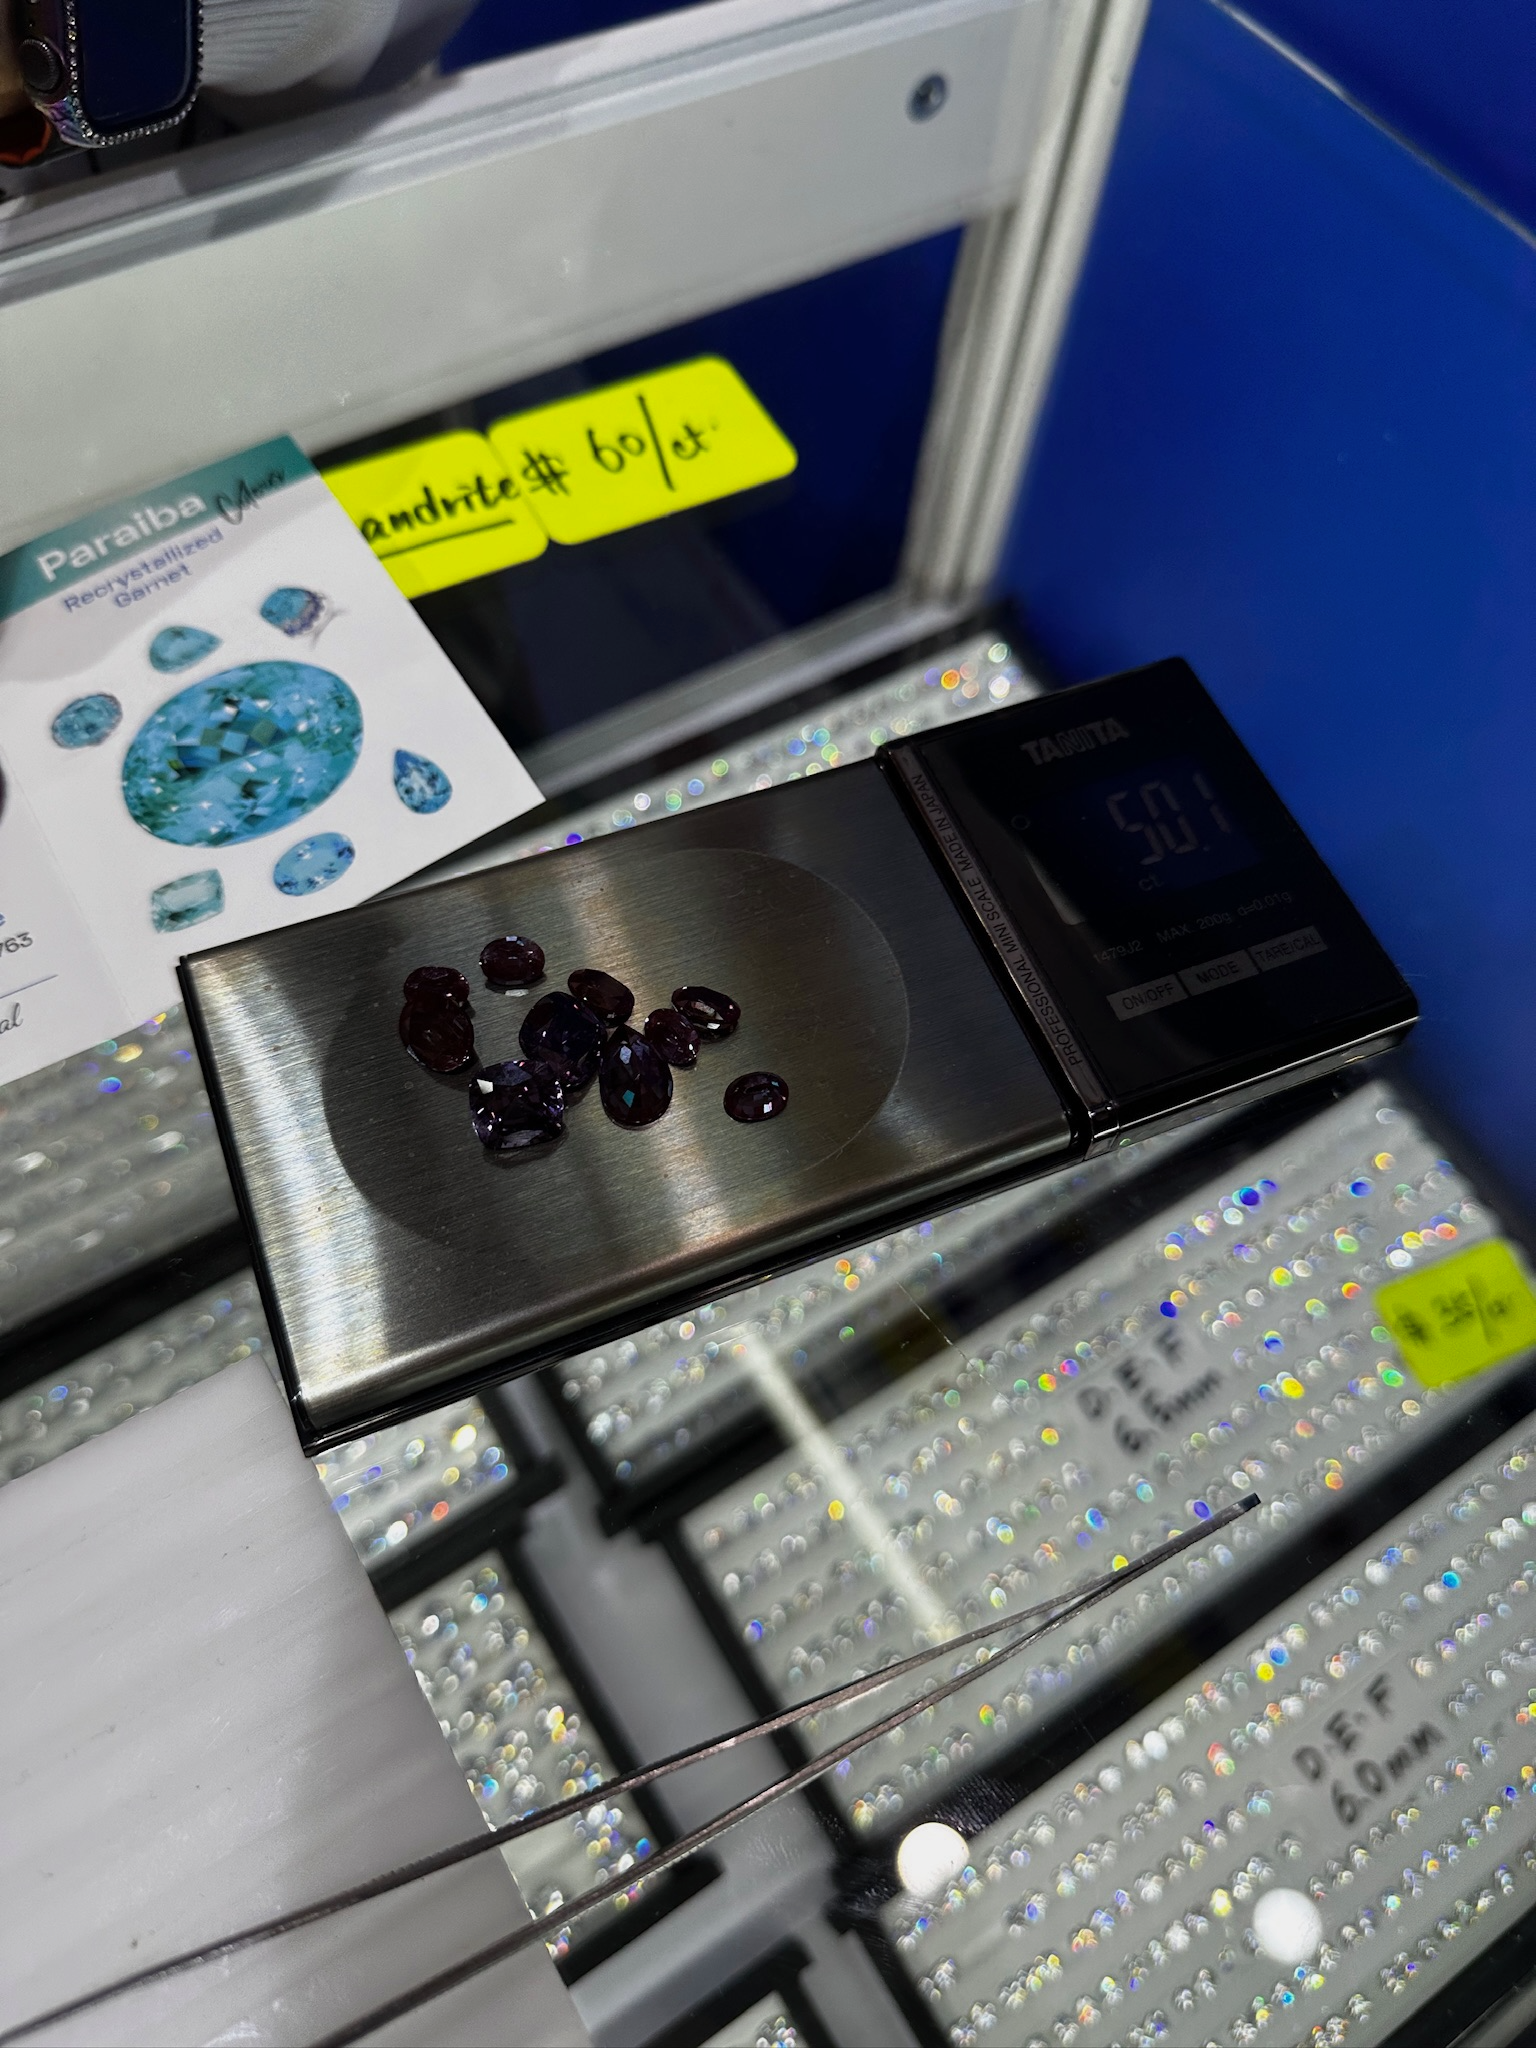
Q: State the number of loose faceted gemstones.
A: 10